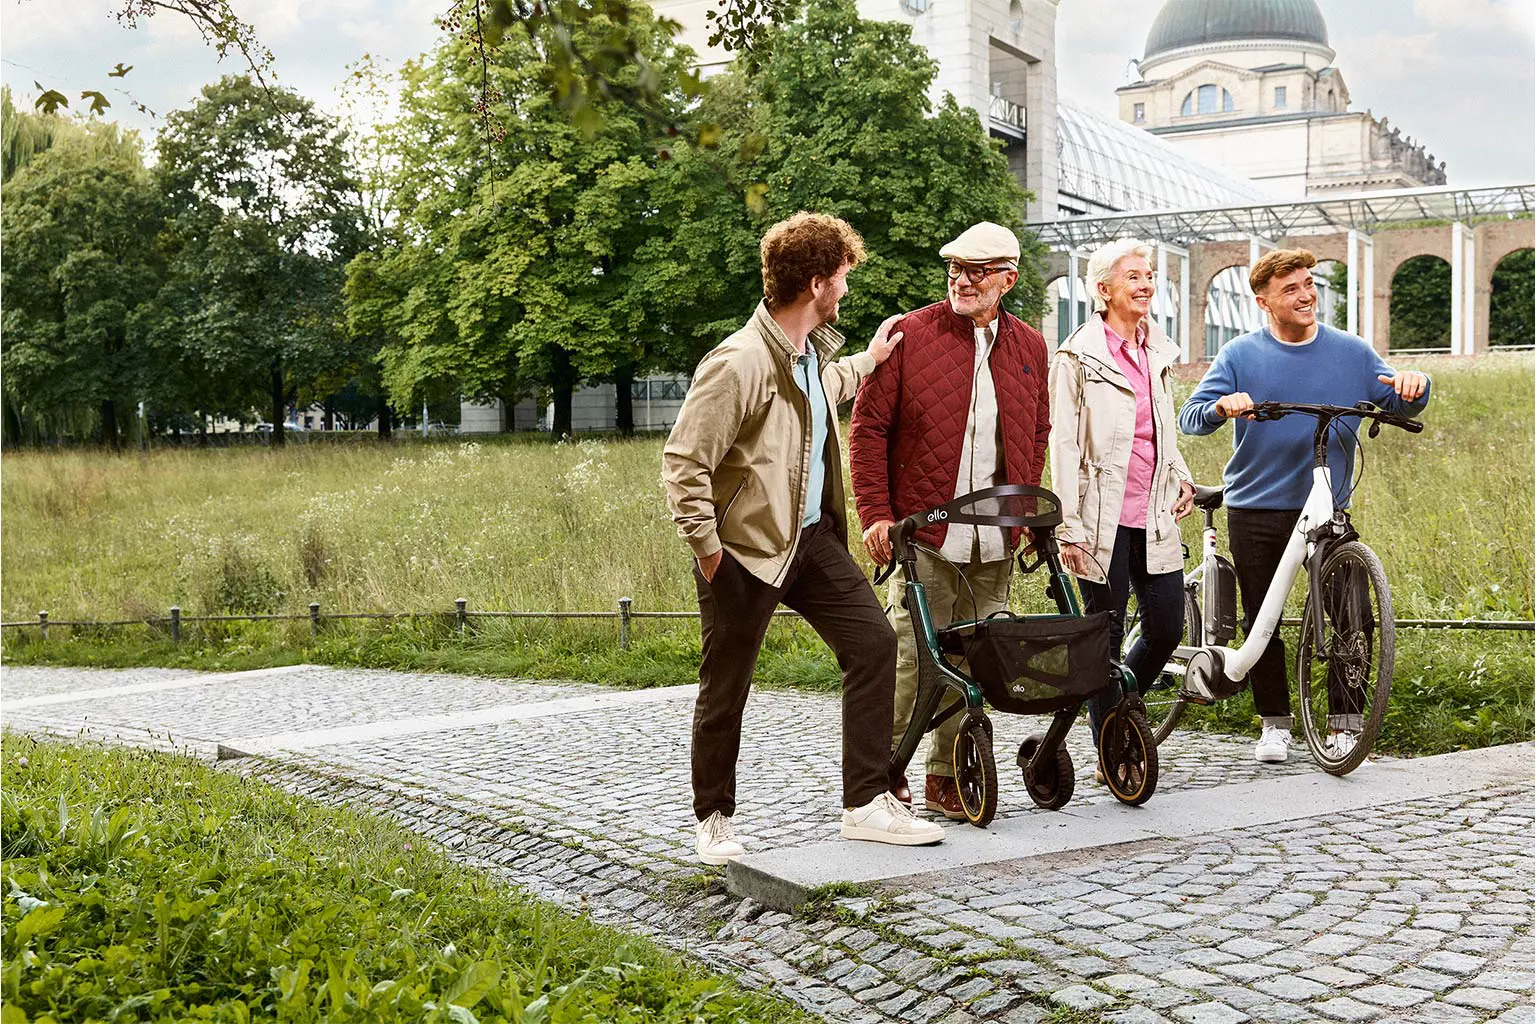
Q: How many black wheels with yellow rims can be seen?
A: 2